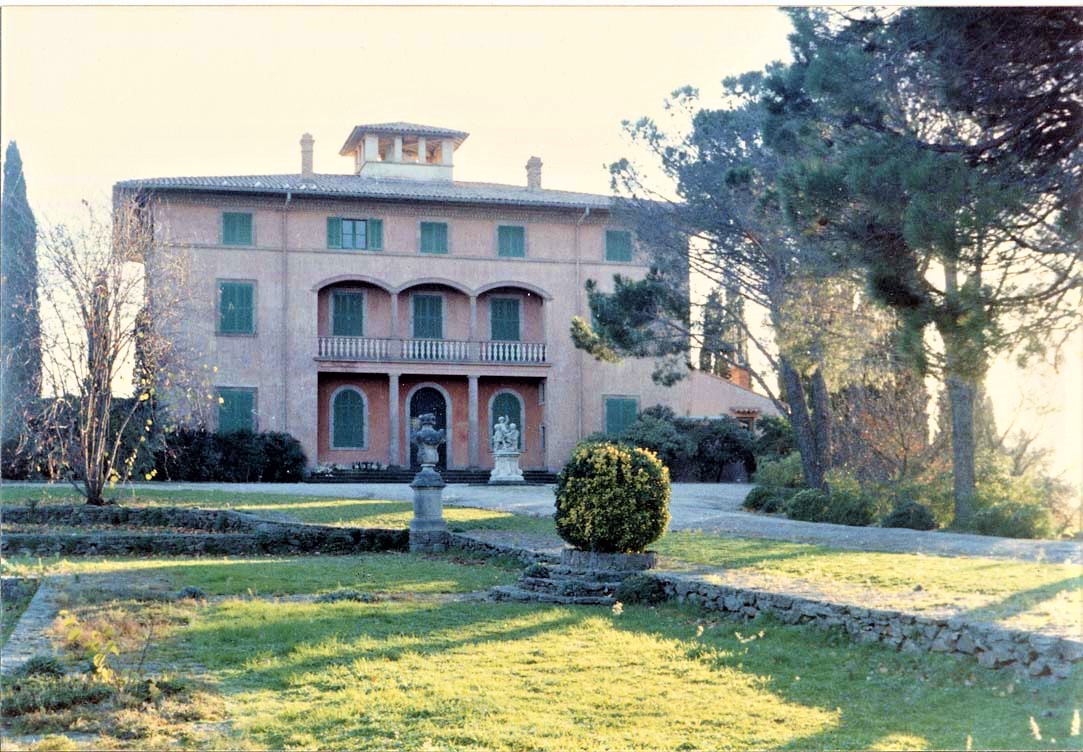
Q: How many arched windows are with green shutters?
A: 2